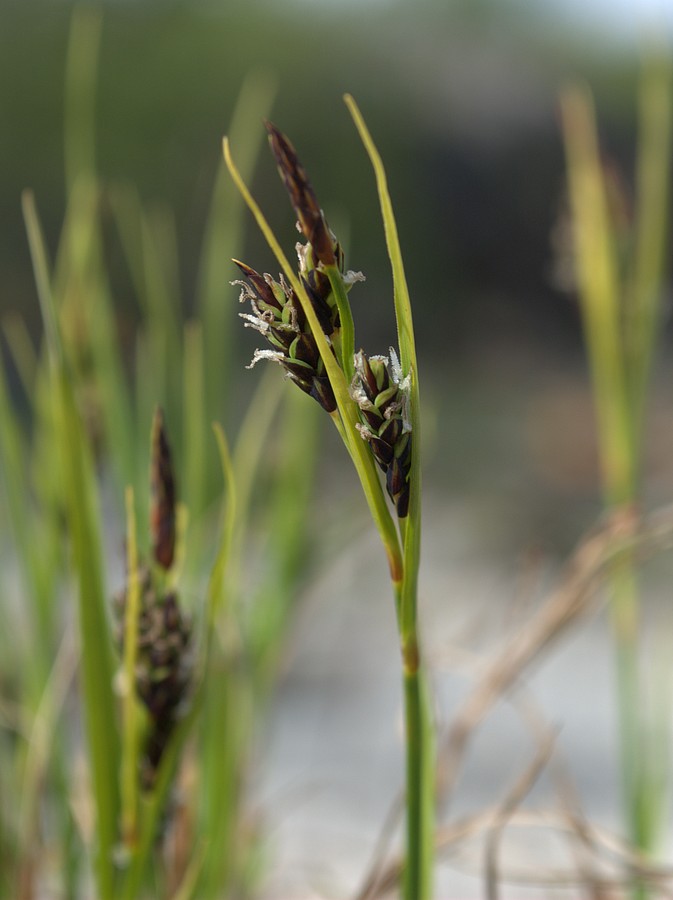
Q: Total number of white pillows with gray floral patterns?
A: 0